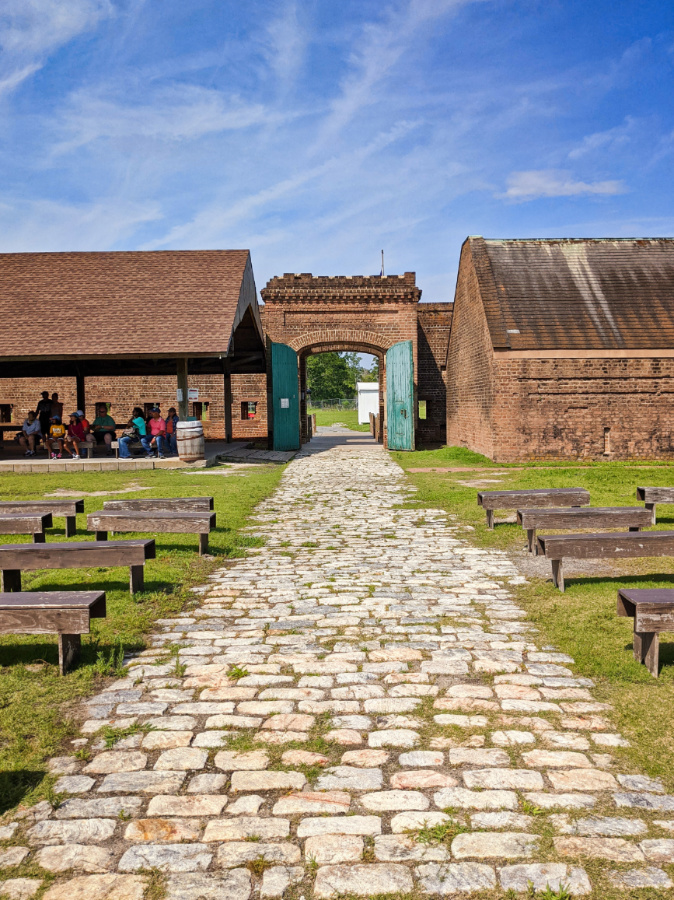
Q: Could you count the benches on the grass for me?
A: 11